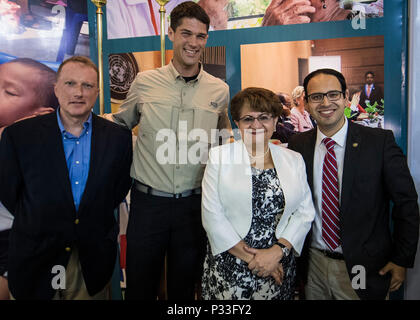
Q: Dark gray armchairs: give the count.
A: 0